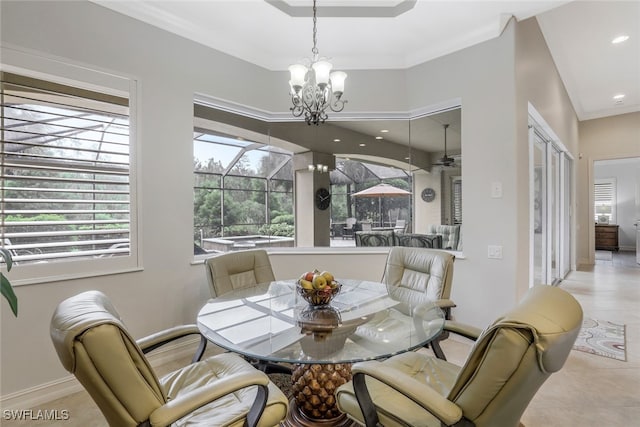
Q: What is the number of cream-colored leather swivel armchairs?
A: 4